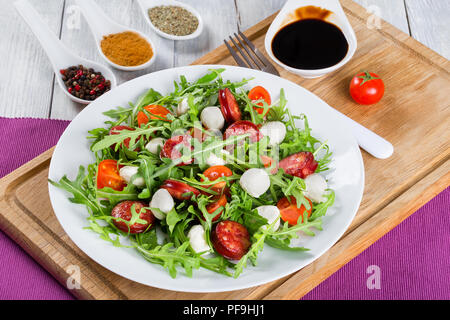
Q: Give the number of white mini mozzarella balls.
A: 11